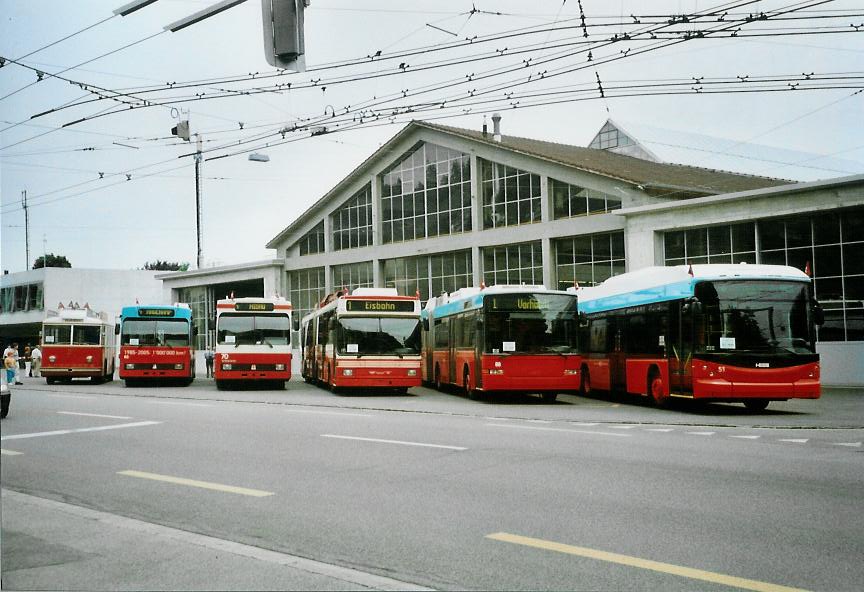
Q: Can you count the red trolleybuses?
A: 6